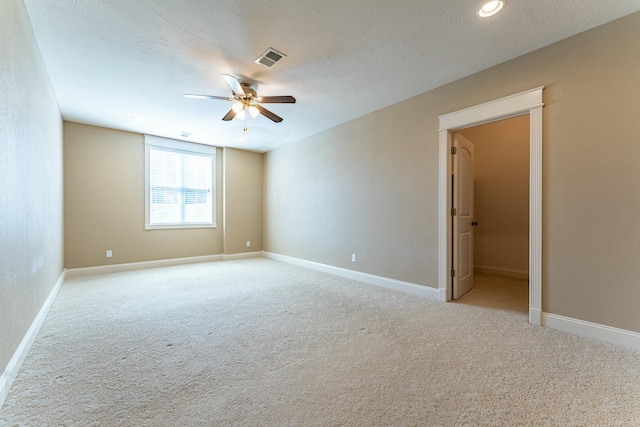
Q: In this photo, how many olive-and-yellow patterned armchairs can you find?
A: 0